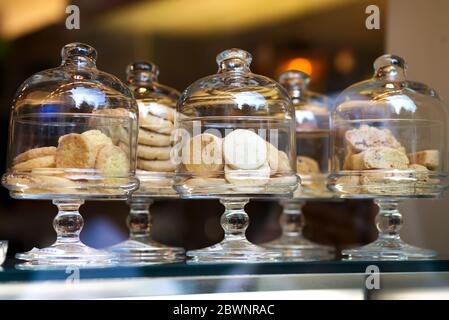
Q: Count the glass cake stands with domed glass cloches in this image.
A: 5